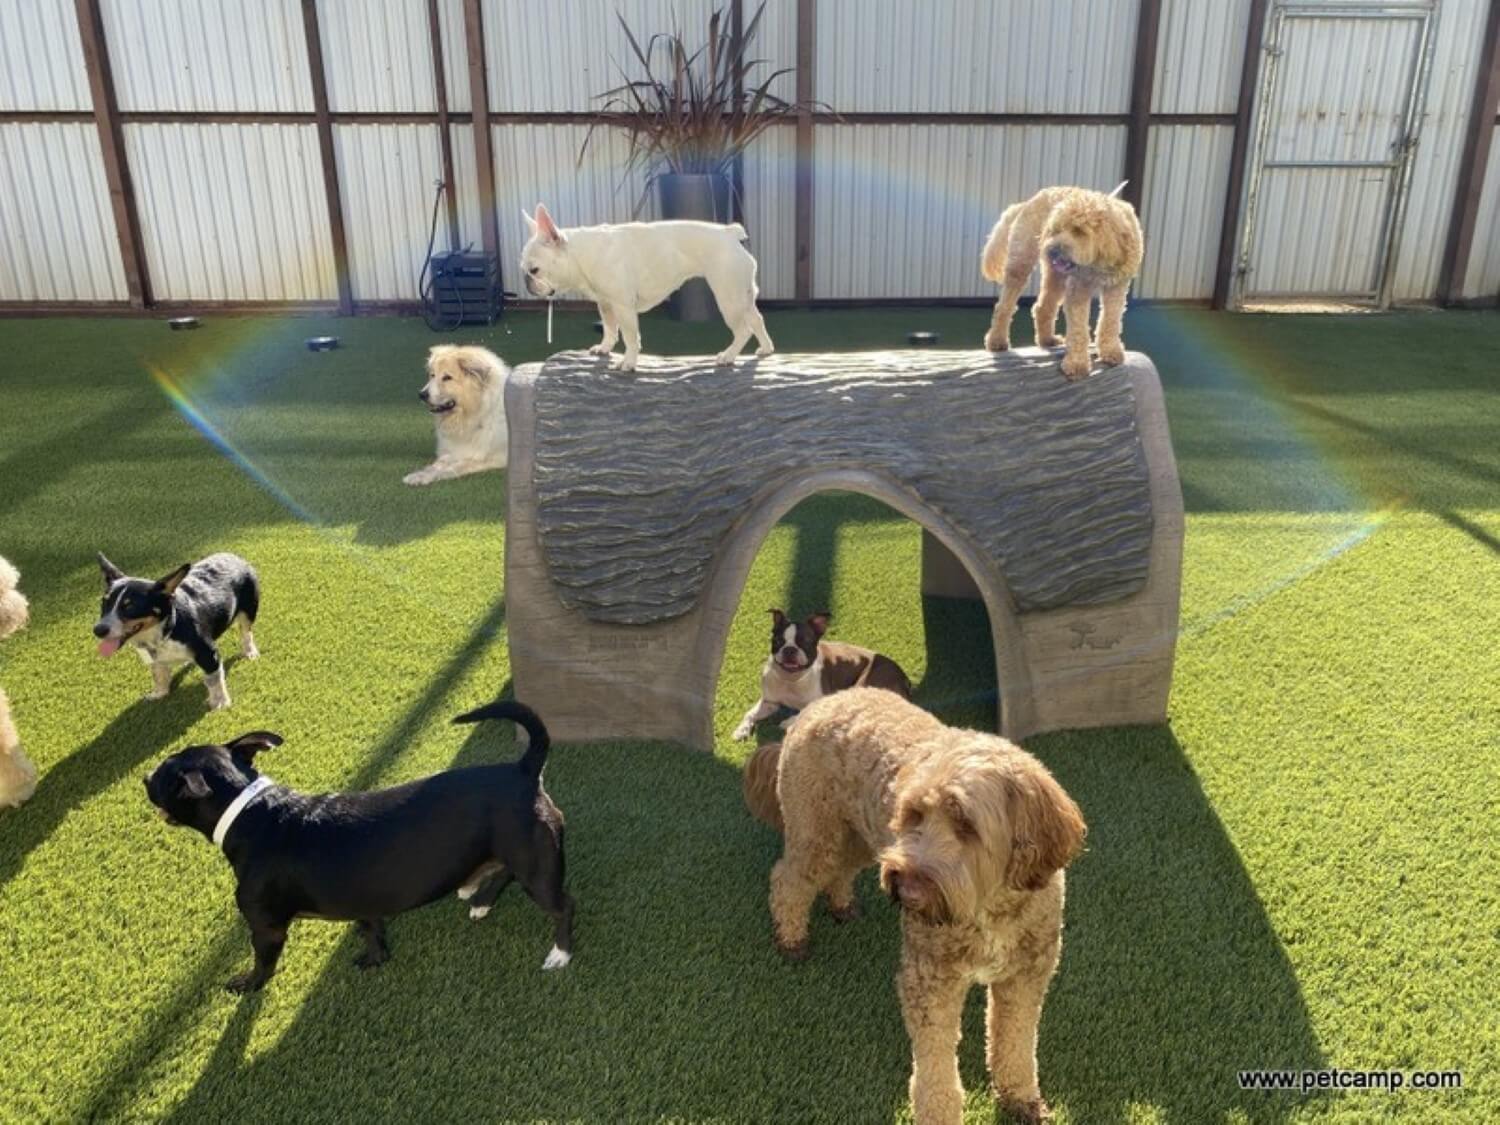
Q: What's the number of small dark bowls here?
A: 3